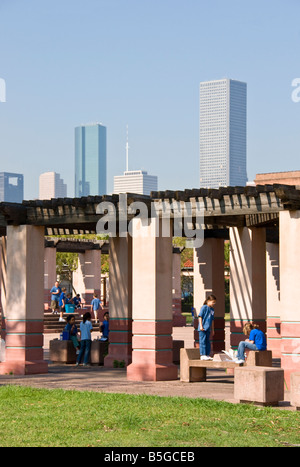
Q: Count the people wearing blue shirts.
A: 10